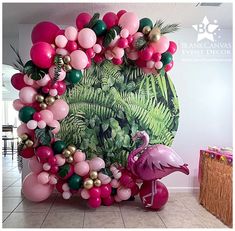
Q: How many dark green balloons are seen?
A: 7